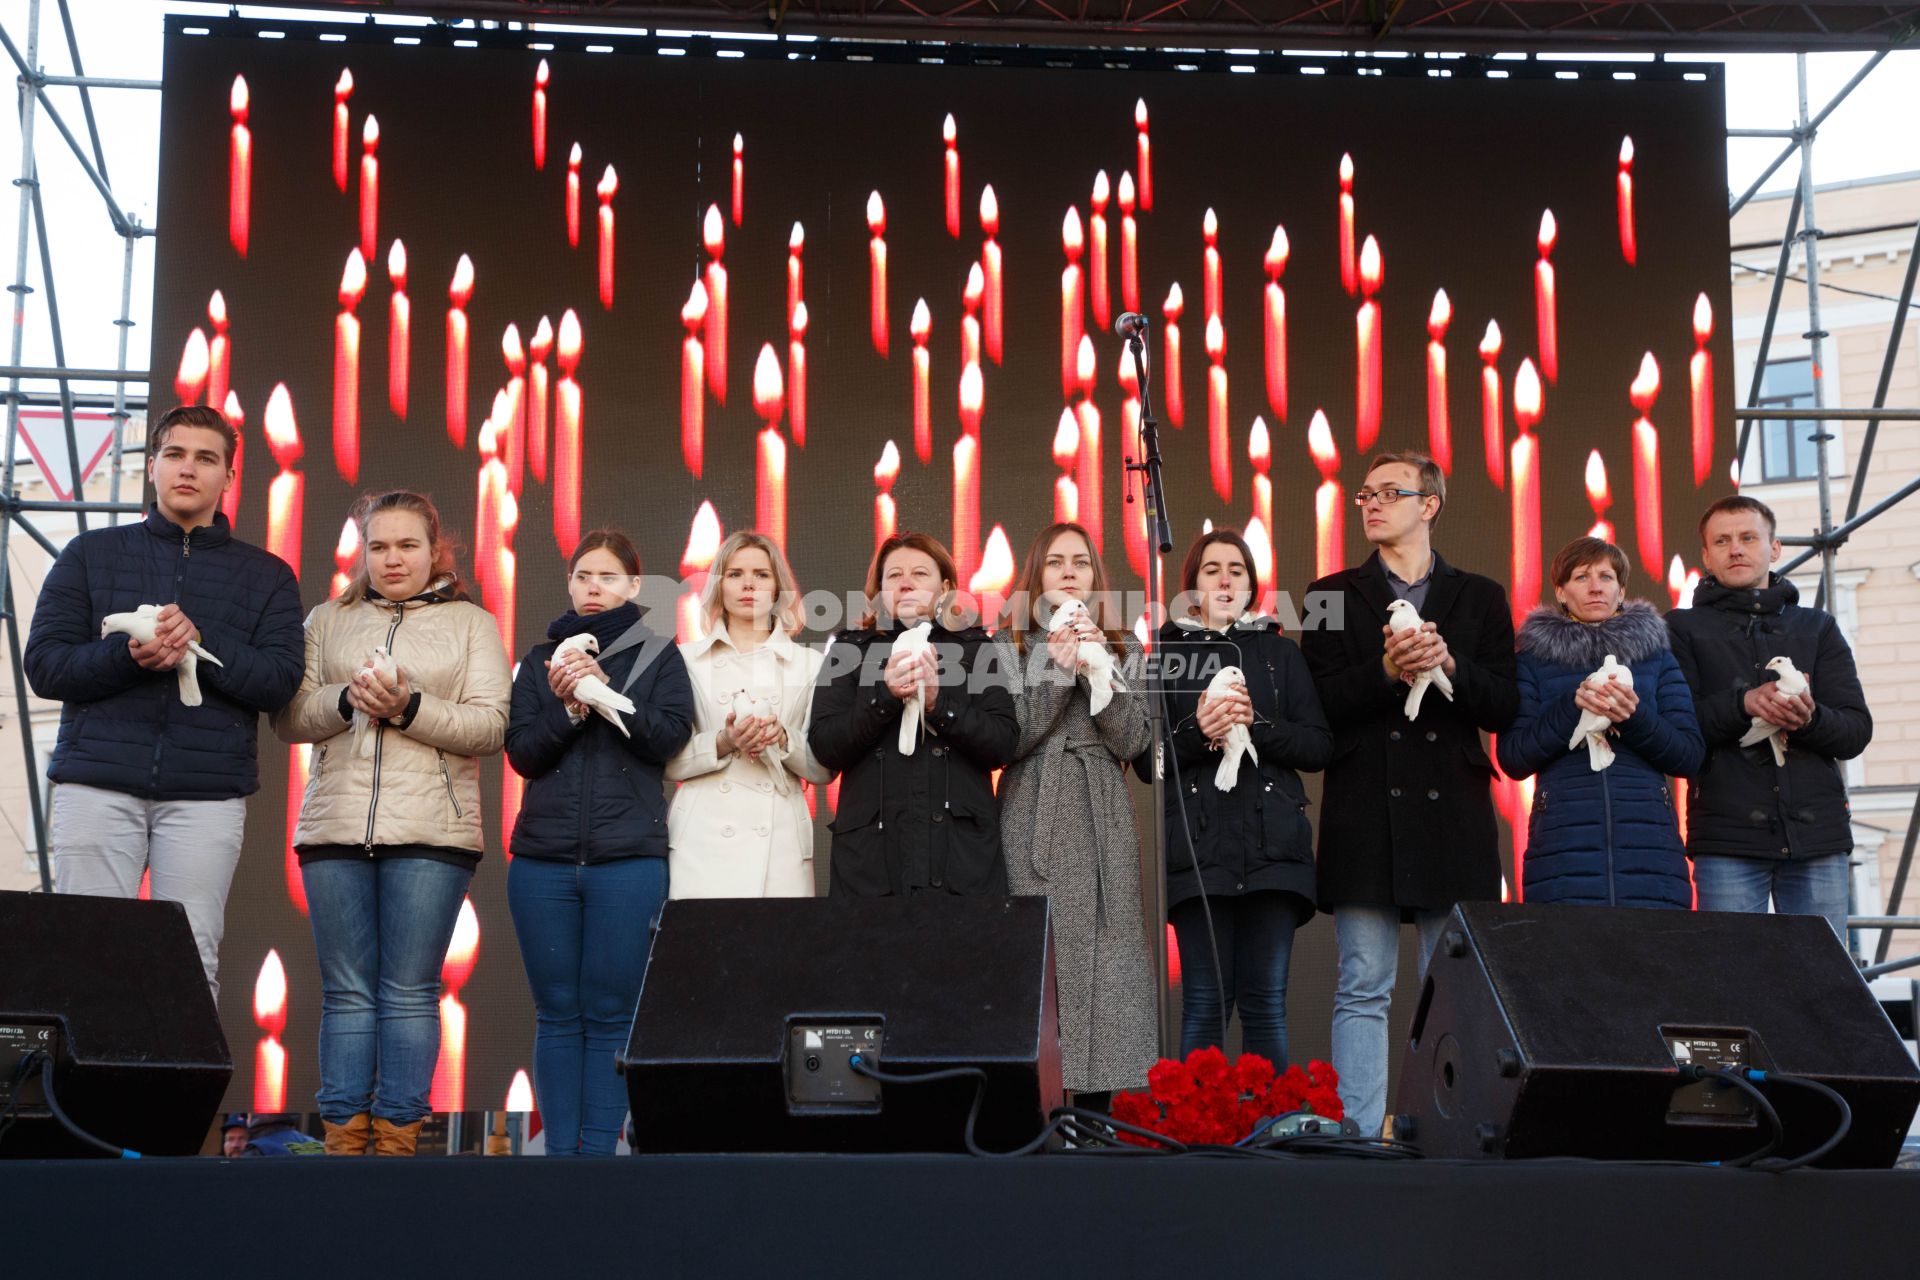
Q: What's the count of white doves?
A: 10